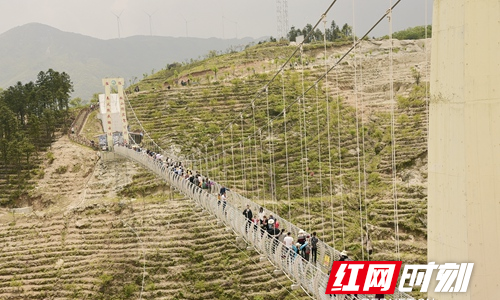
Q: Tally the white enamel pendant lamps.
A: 0